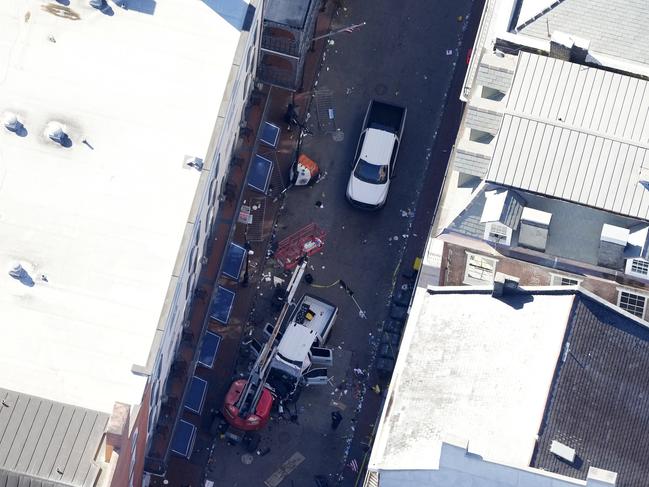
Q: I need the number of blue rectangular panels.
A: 7